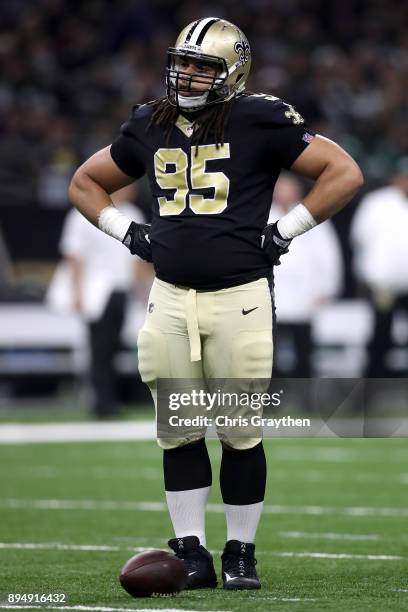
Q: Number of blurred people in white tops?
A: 3